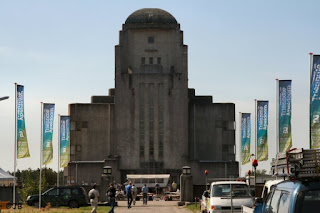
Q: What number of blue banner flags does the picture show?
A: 7